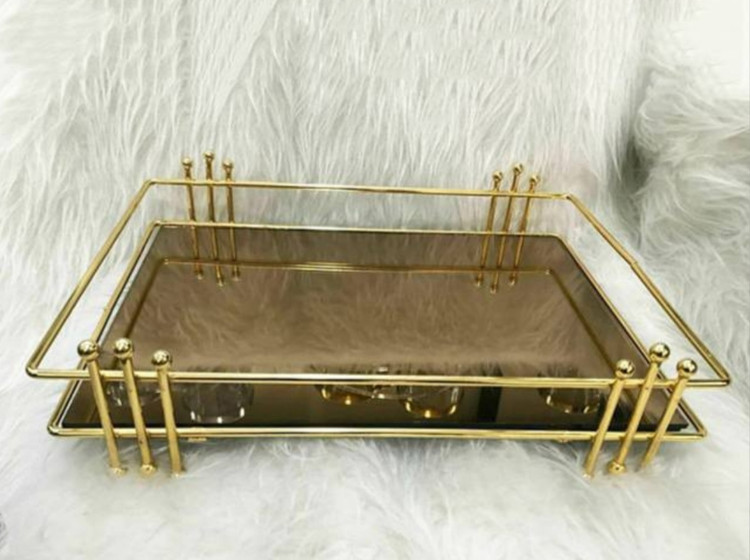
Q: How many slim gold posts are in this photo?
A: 12